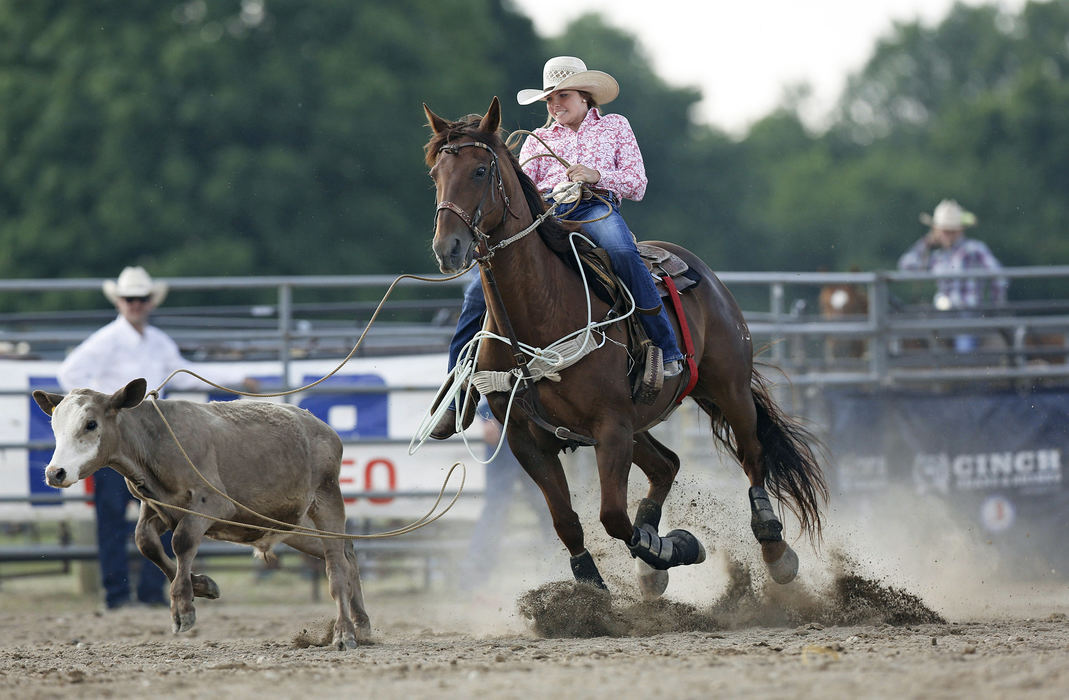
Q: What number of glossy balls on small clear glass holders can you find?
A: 0